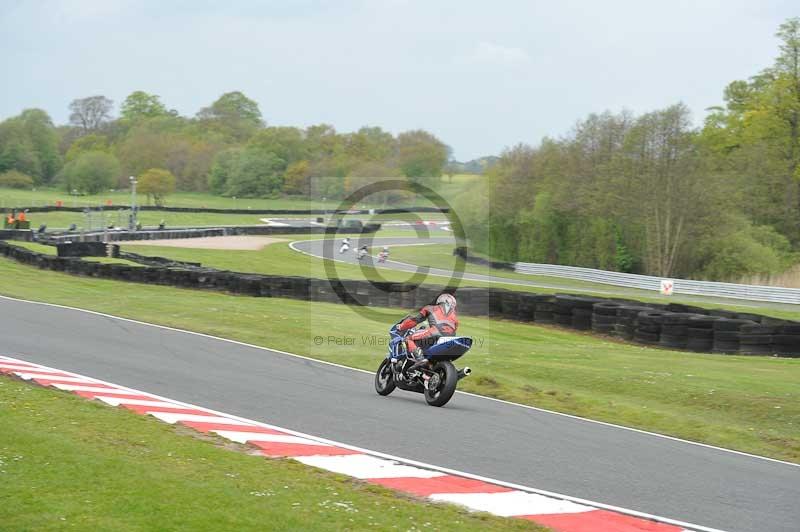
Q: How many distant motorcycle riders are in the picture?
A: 3